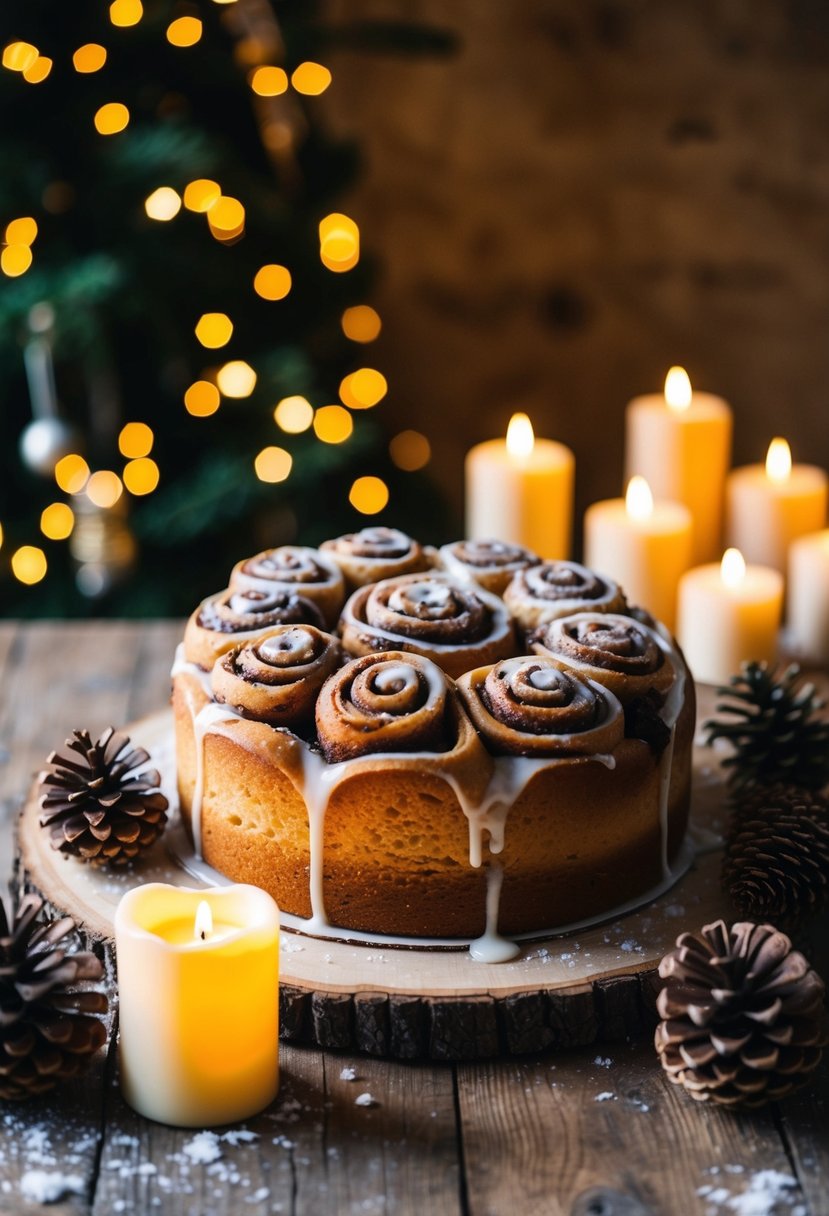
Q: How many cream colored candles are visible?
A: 7